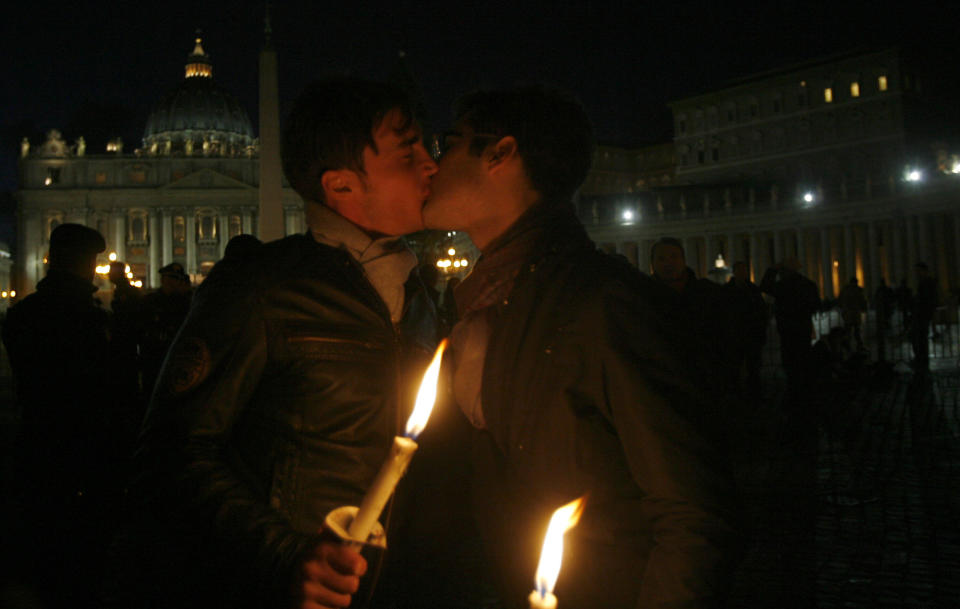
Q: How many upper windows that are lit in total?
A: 3